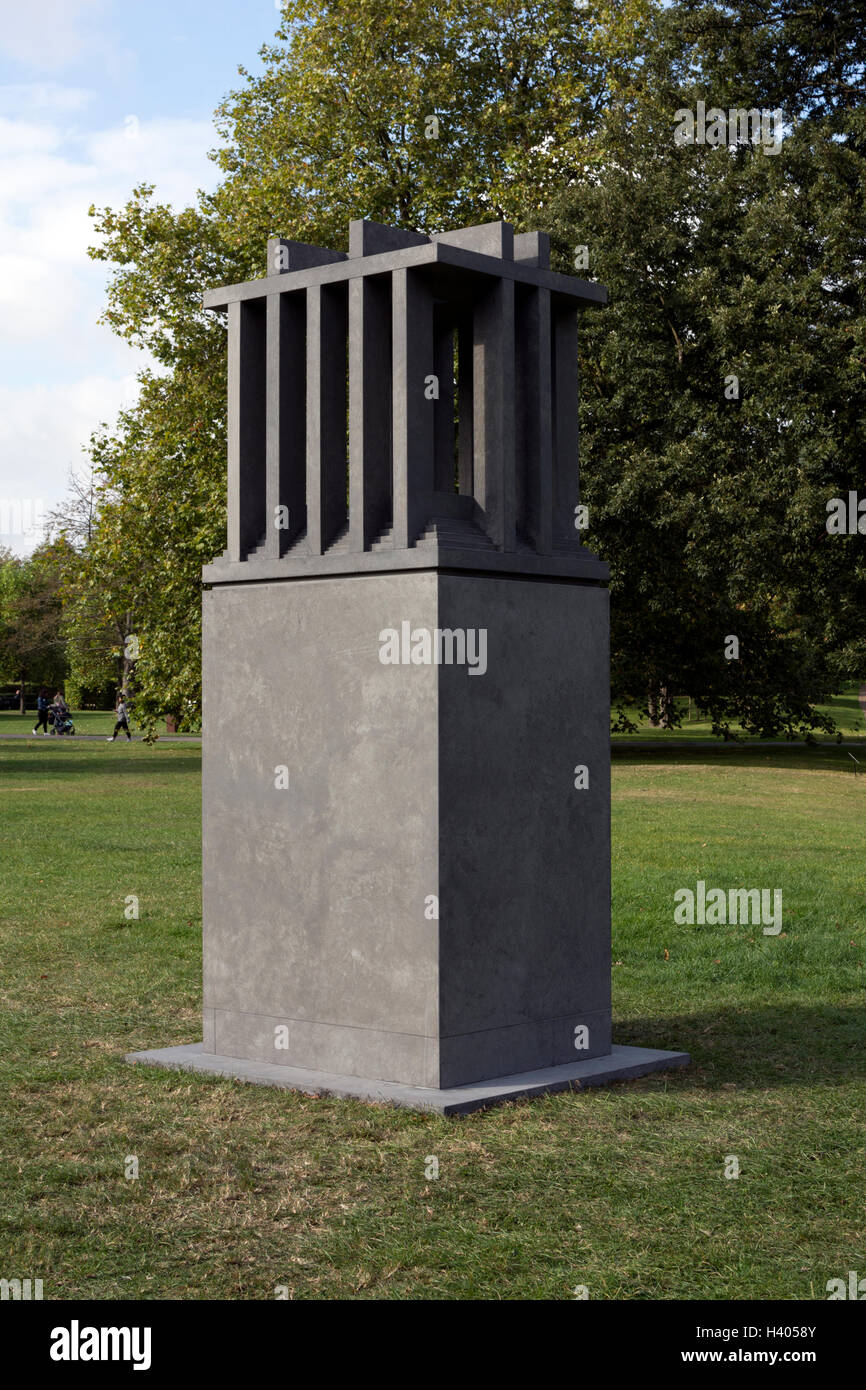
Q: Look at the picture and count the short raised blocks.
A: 4